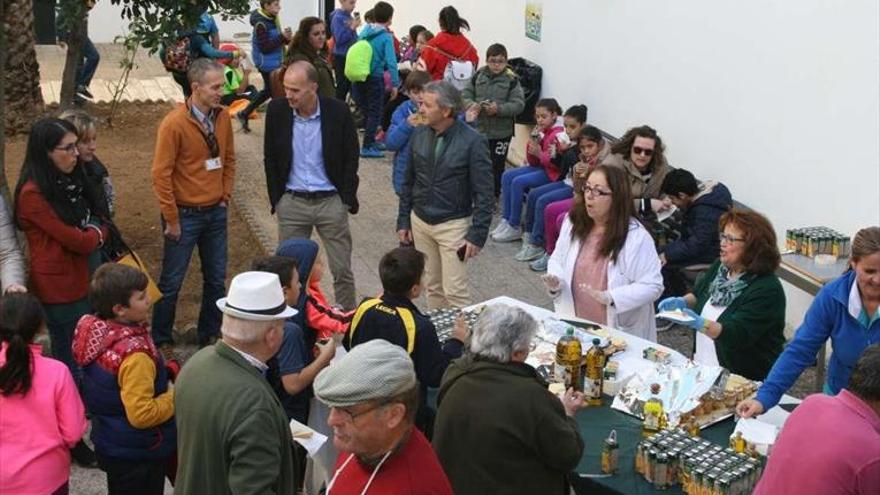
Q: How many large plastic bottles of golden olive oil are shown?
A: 2